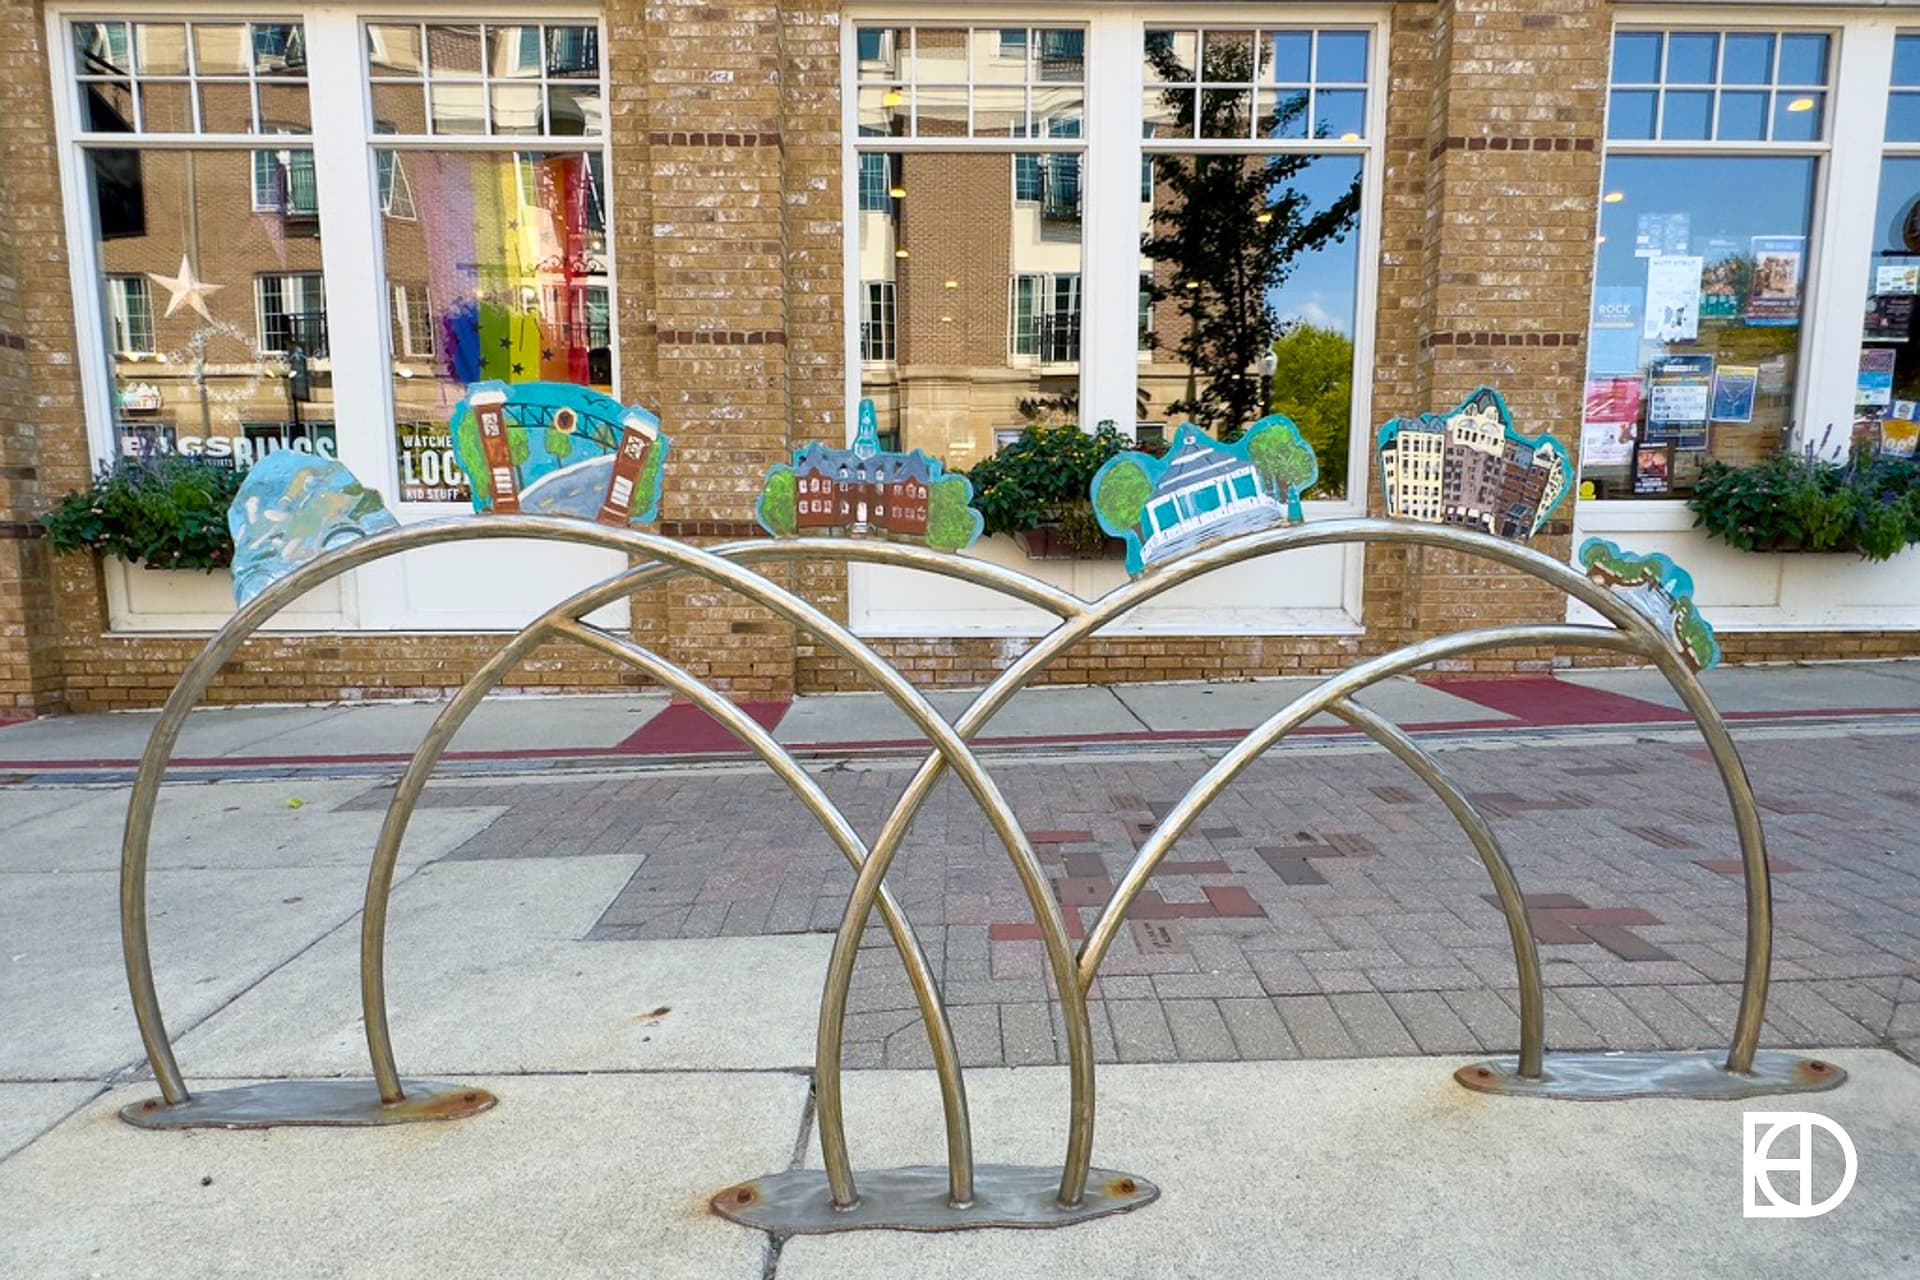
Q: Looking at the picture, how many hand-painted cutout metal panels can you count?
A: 6